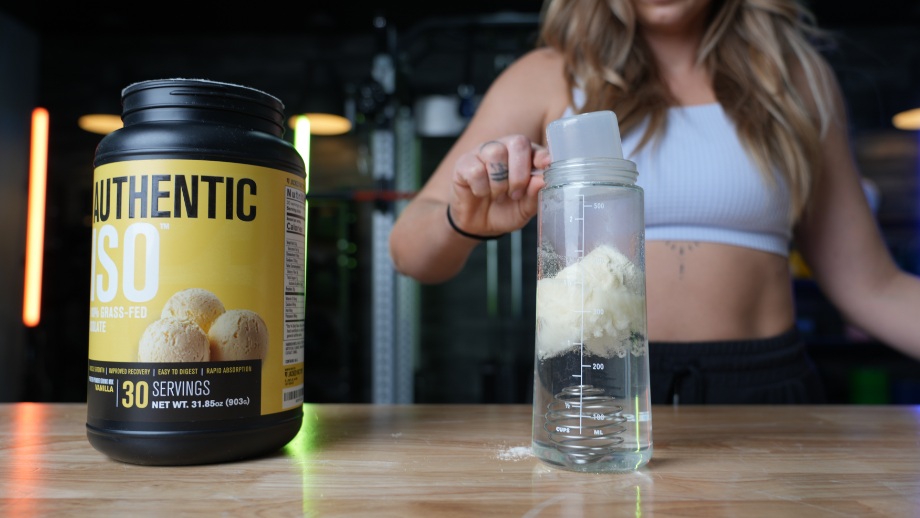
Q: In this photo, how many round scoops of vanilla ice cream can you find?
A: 3